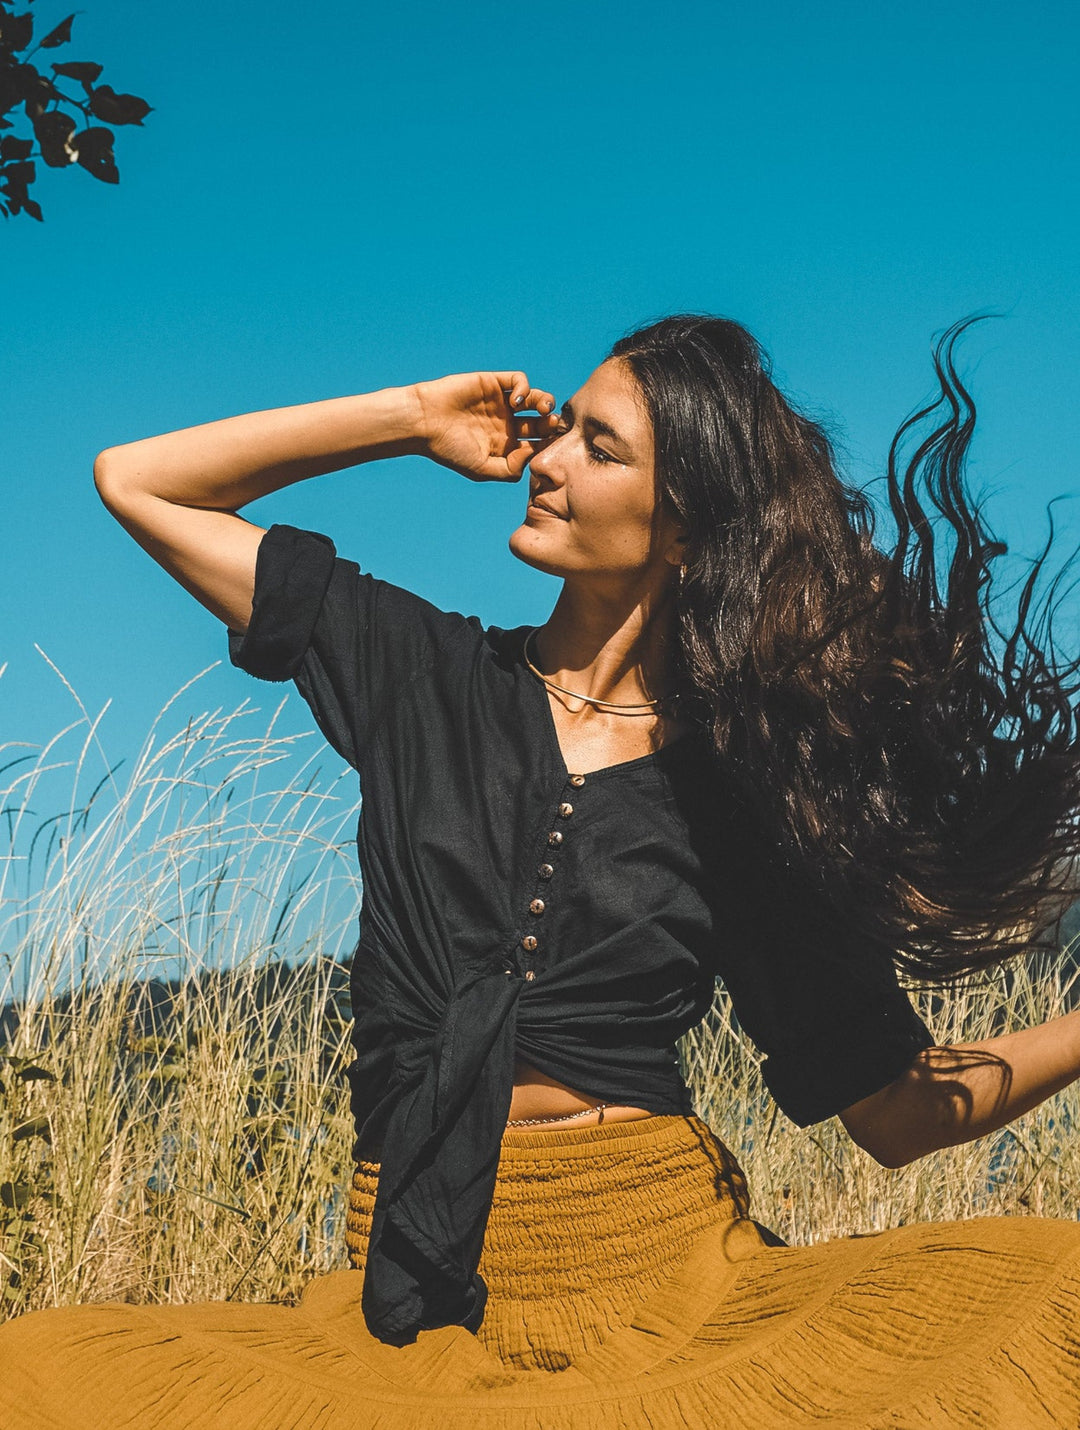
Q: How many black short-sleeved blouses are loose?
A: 1